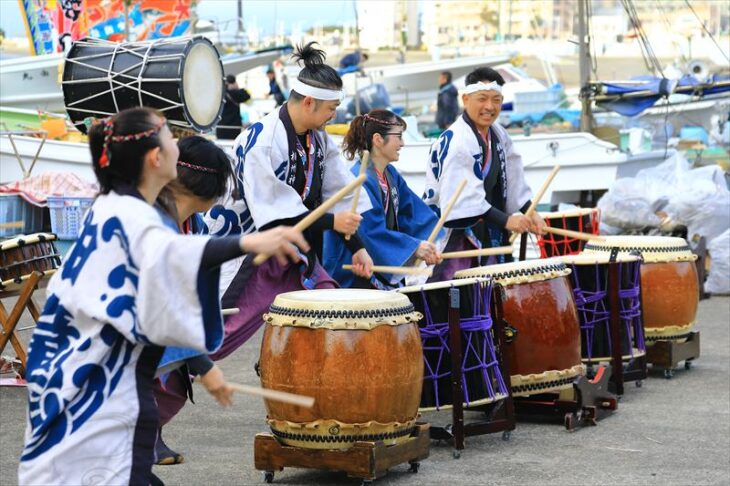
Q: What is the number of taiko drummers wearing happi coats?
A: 5